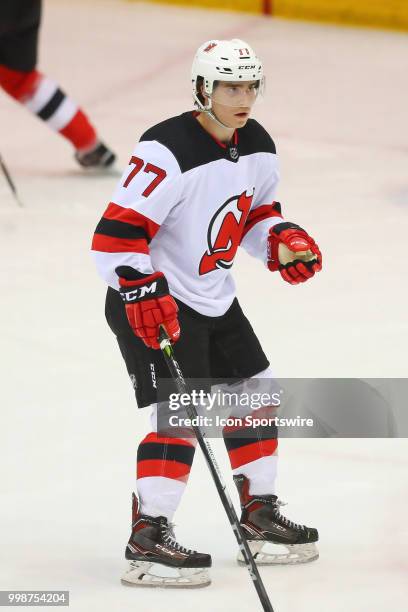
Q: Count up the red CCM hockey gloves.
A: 2